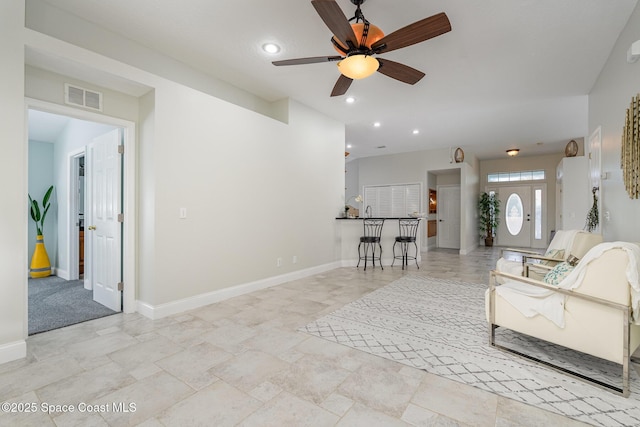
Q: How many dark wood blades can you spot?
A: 5